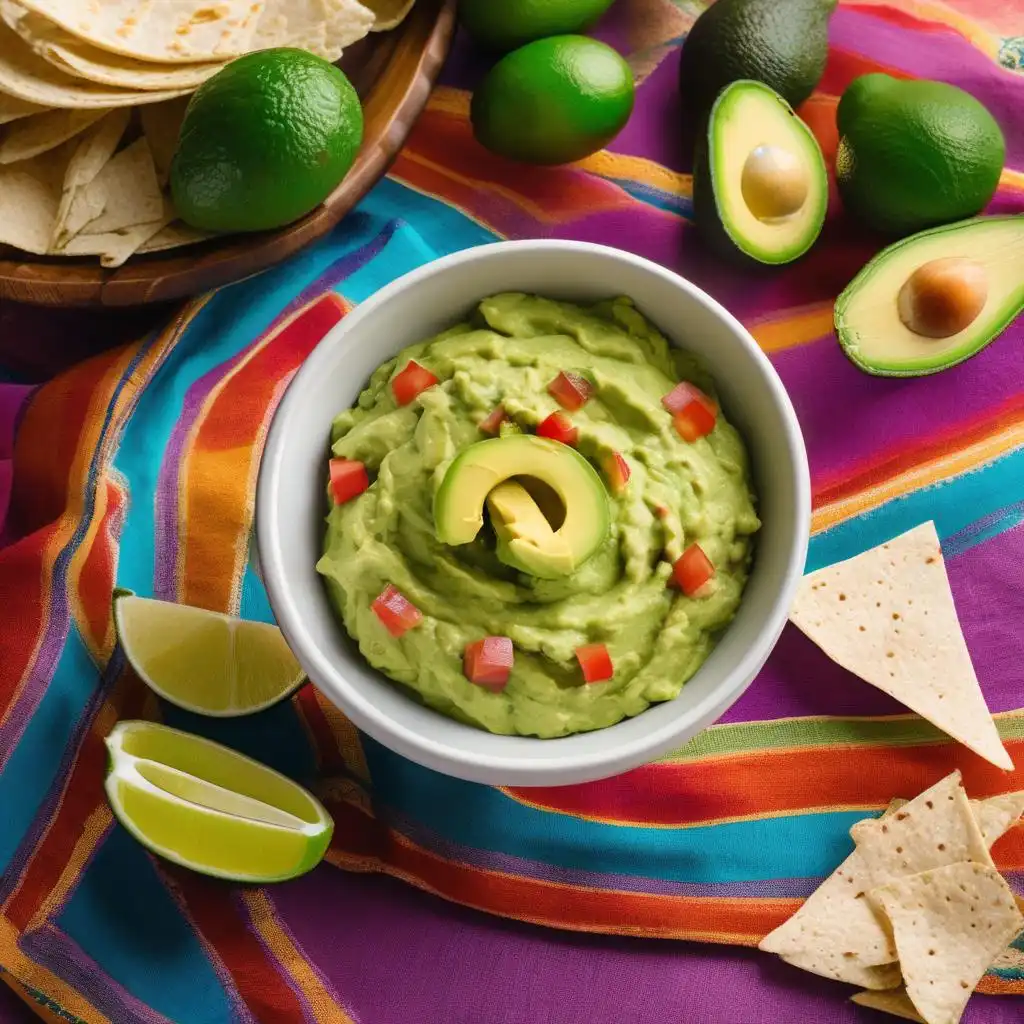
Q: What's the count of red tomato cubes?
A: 11